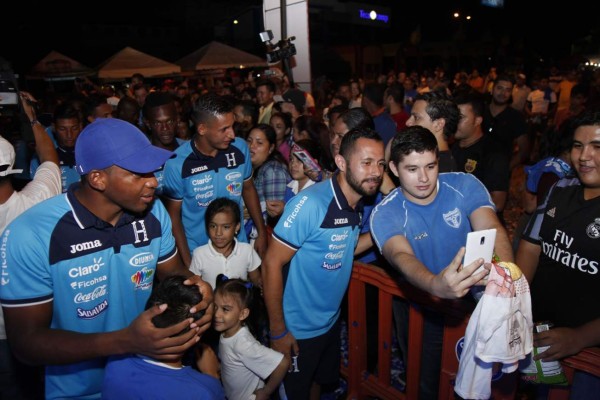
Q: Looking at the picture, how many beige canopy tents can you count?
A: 3